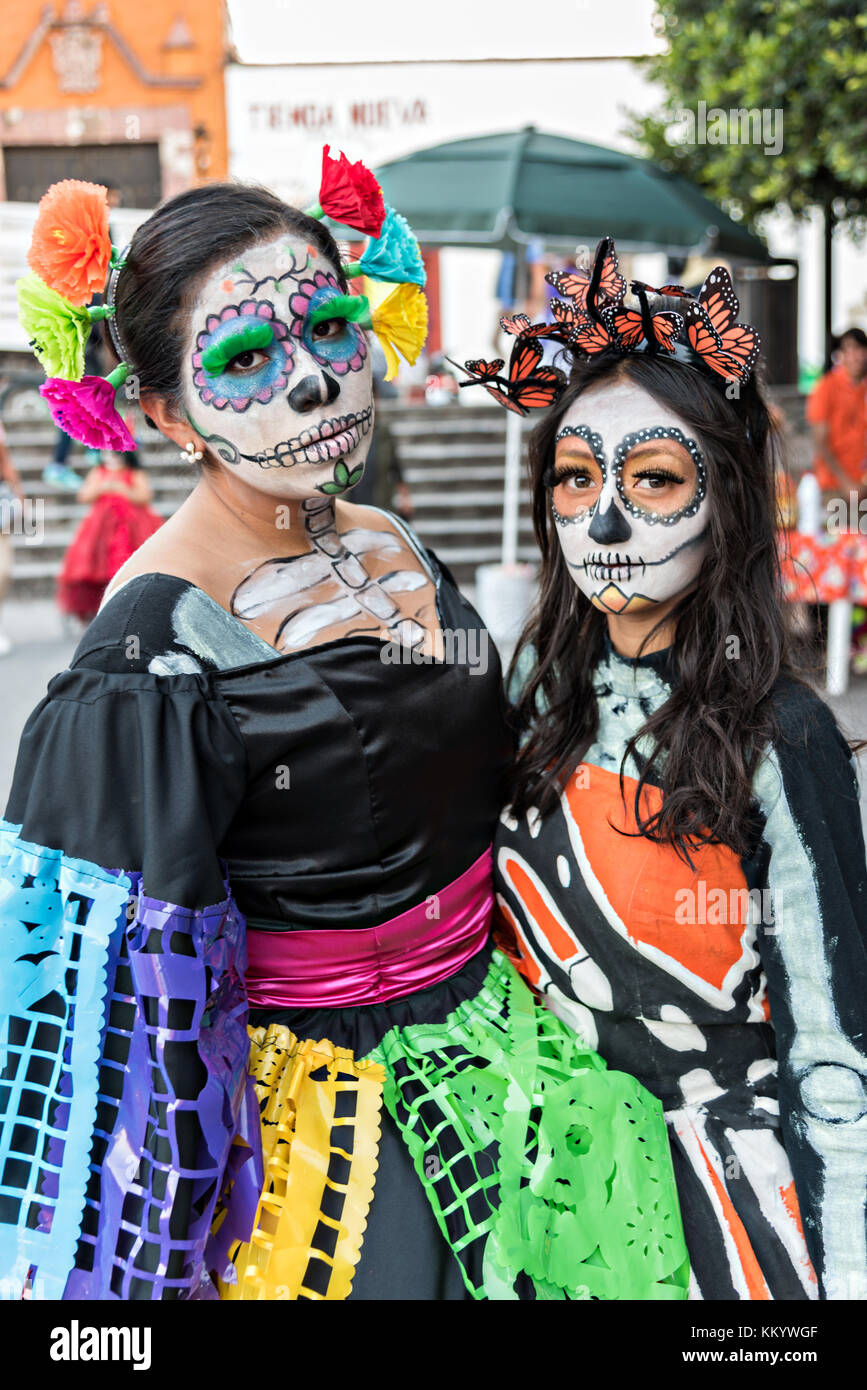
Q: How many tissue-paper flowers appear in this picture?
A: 6